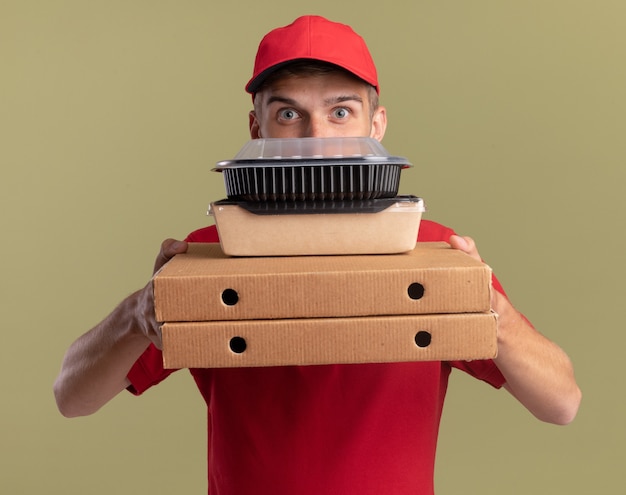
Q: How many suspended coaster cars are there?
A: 0